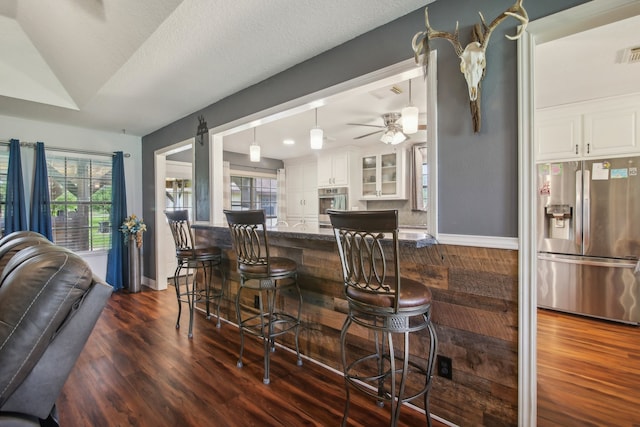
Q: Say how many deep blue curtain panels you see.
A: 3